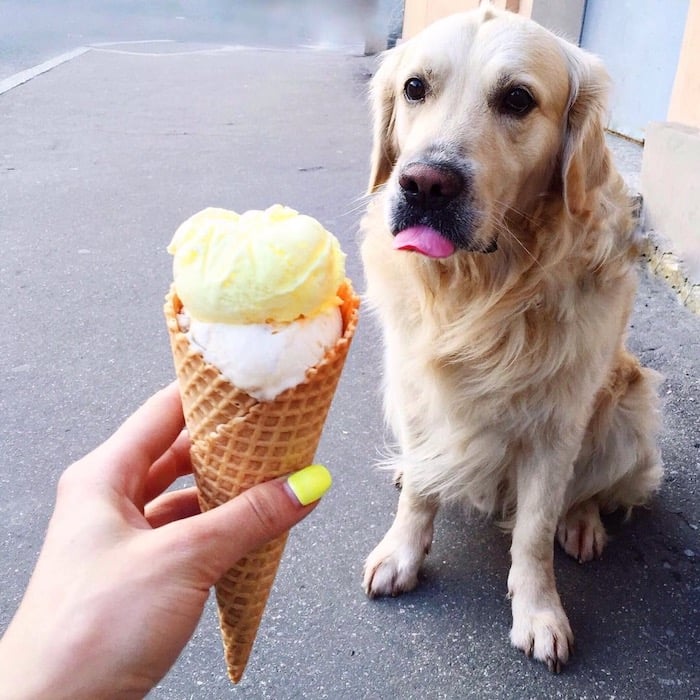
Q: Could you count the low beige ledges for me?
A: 1